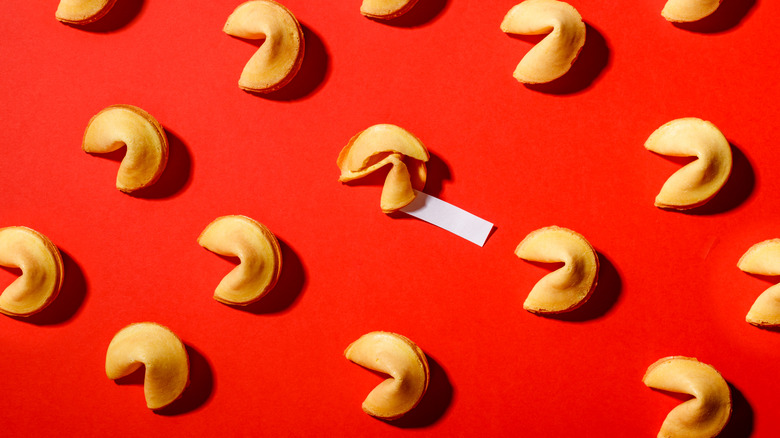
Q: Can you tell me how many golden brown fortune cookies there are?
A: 15